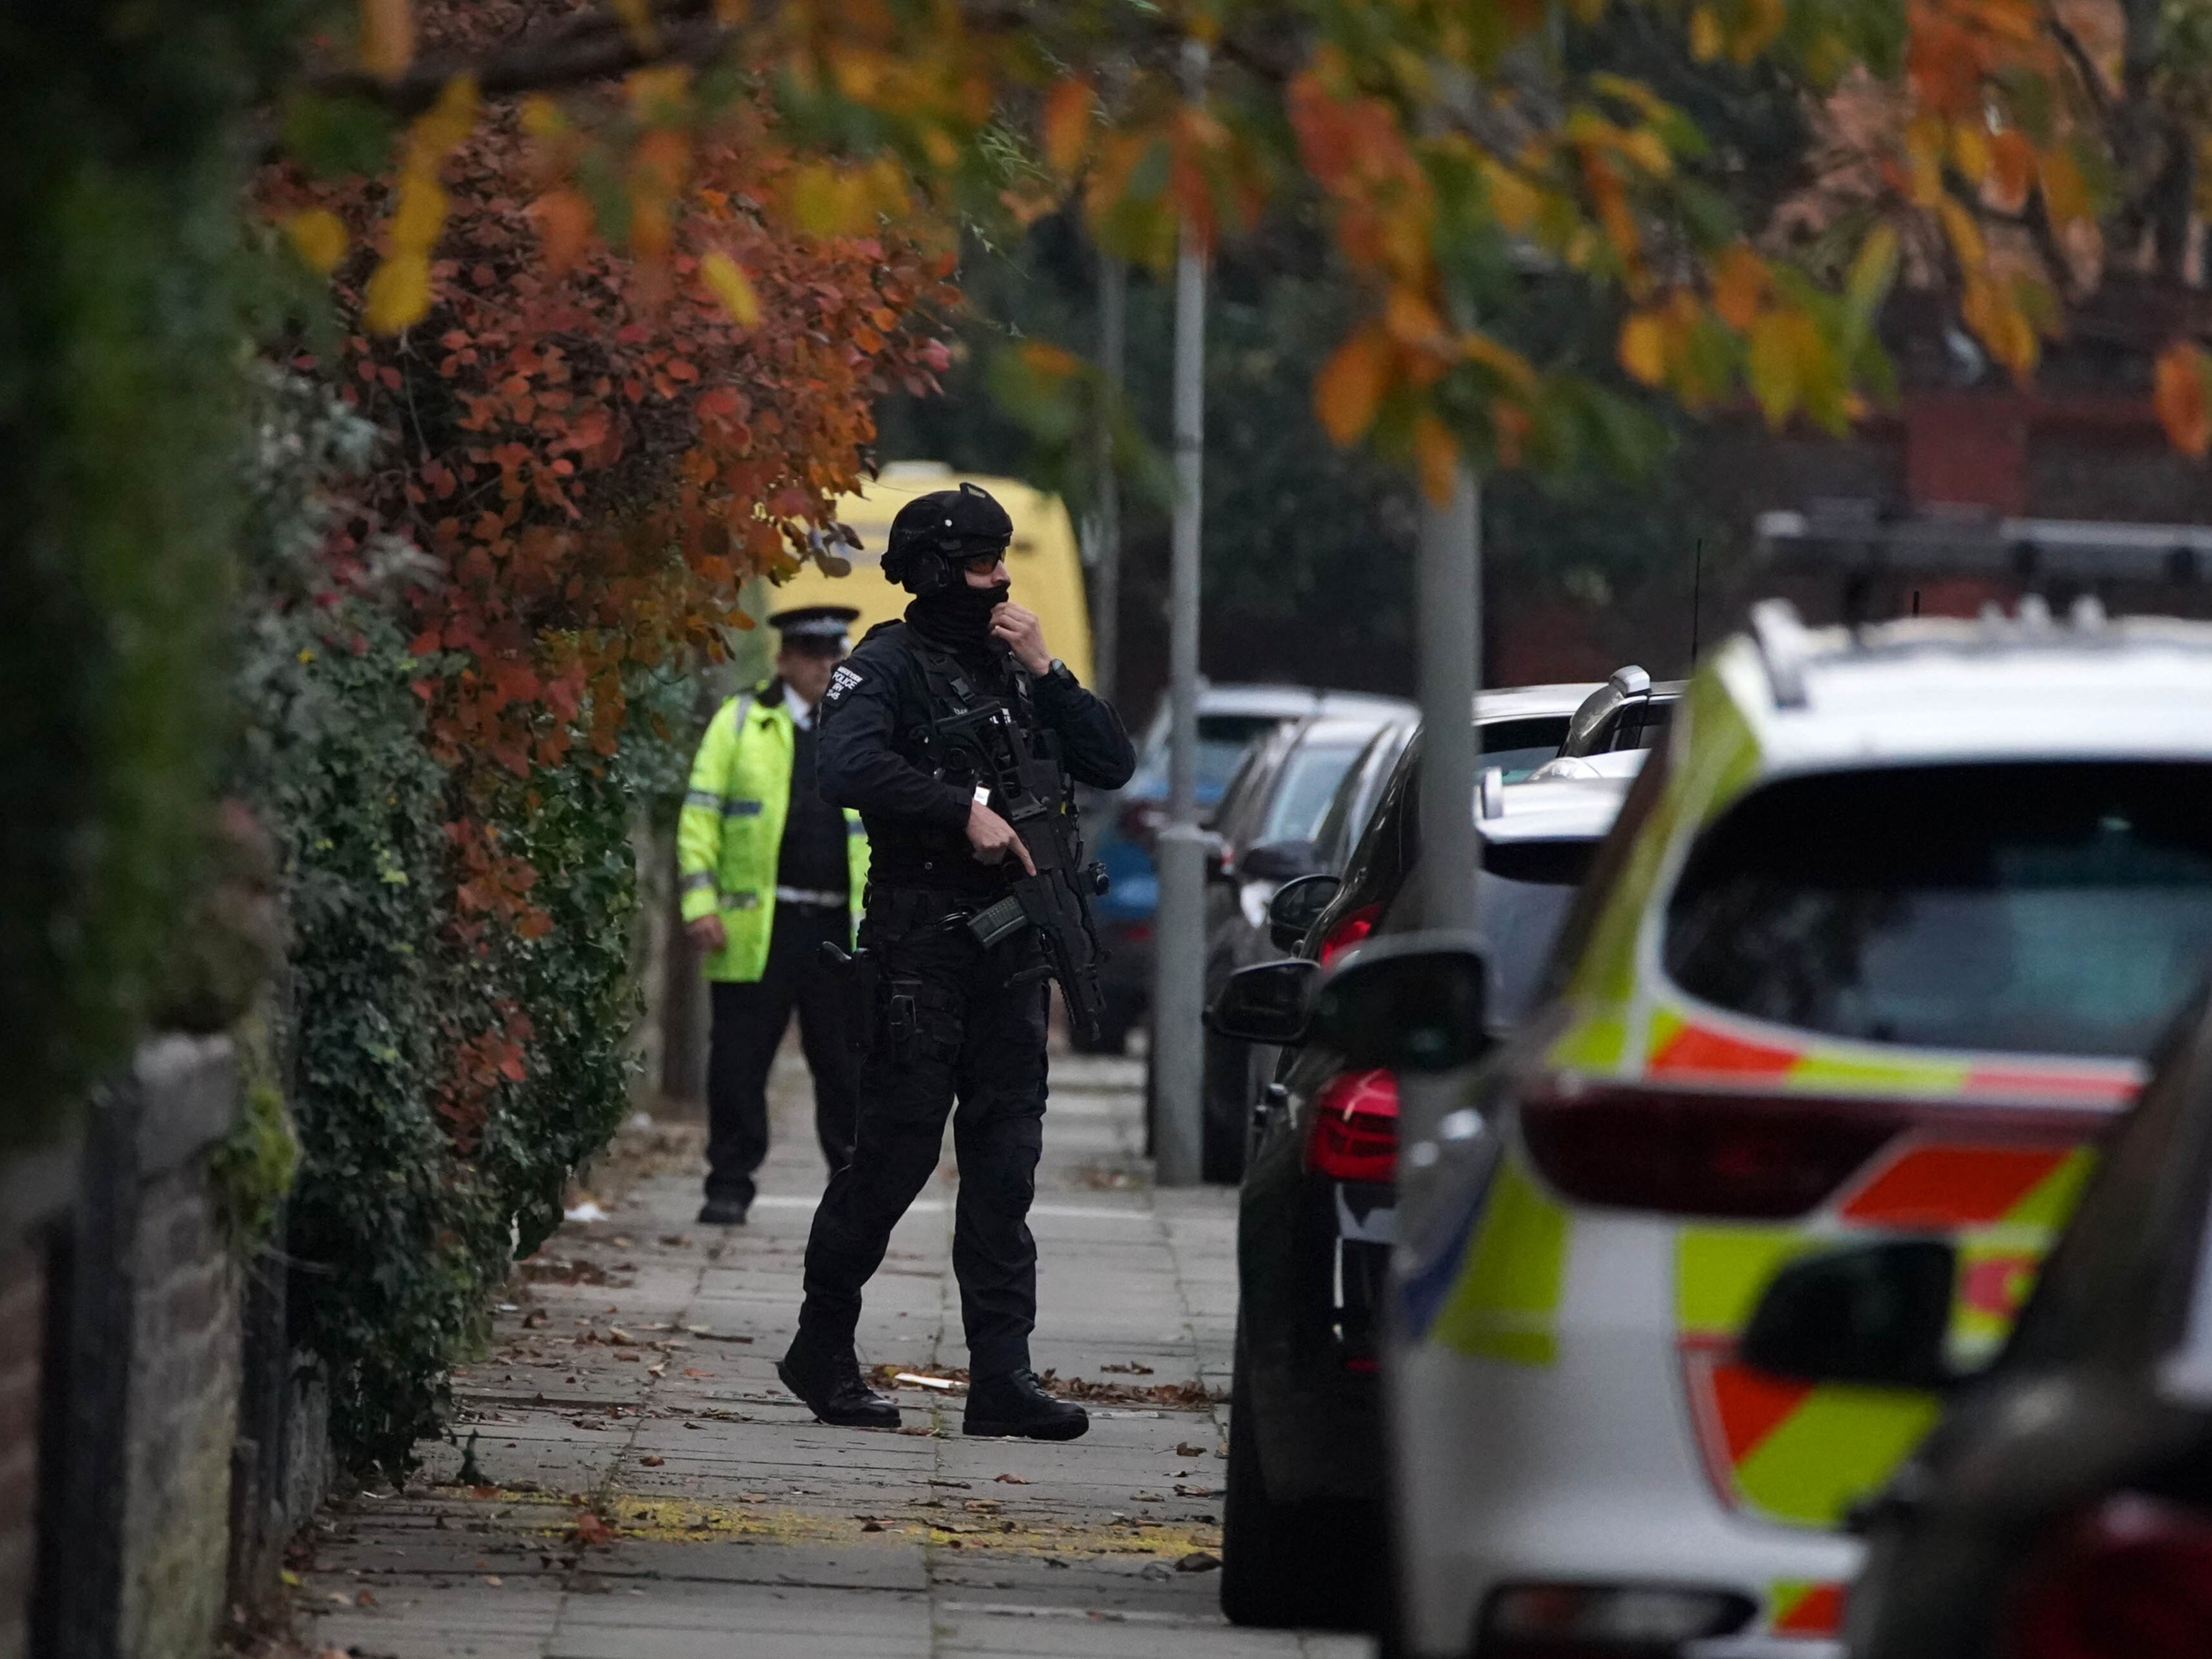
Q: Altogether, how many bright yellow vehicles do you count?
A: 1